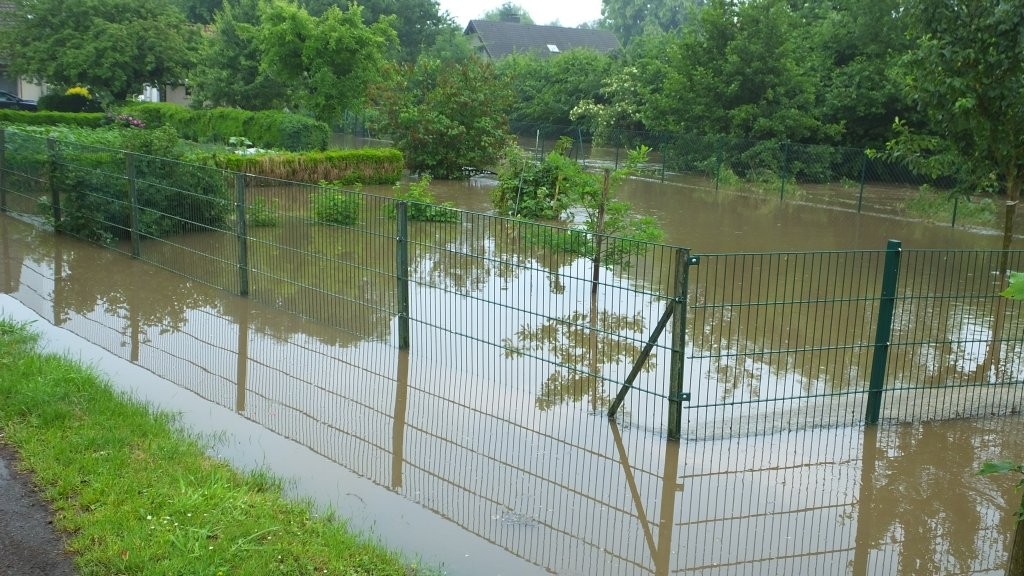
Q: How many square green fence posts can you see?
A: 7